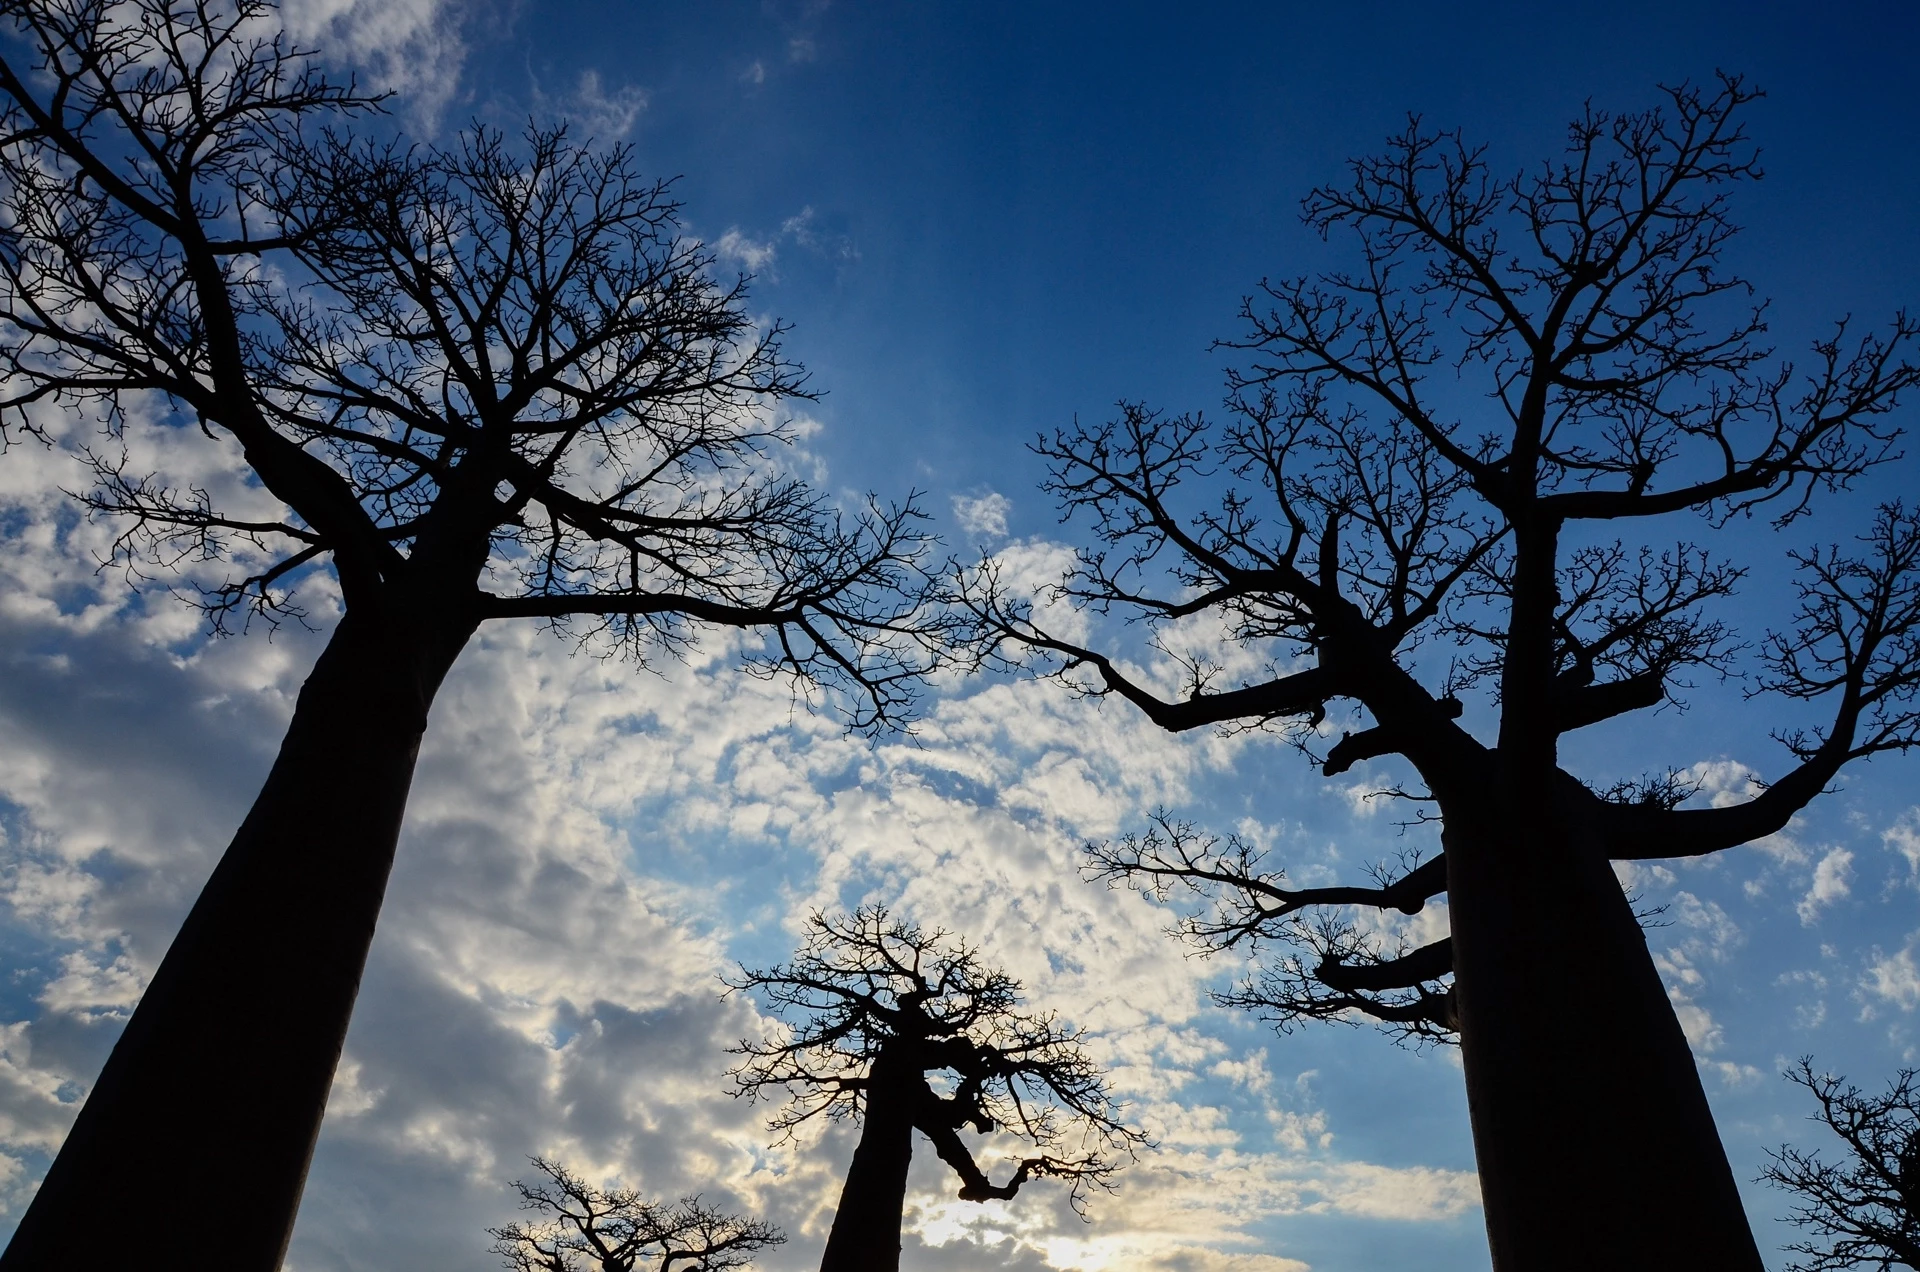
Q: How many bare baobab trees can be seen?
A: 5